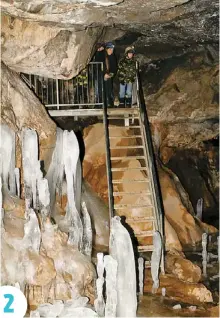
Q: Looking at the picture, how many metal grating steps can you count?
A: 13